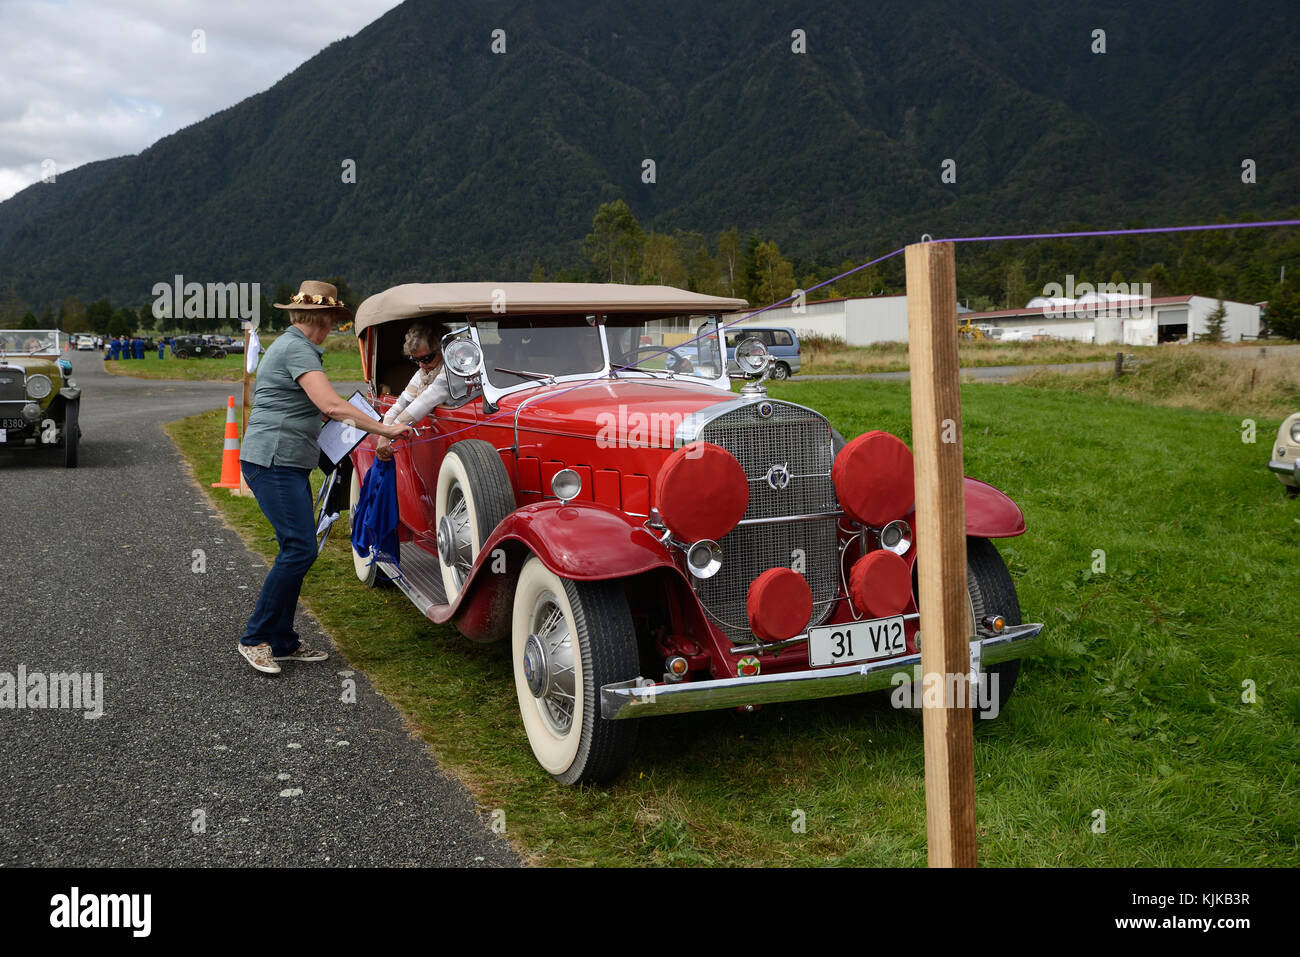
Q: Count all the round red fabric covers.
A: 4